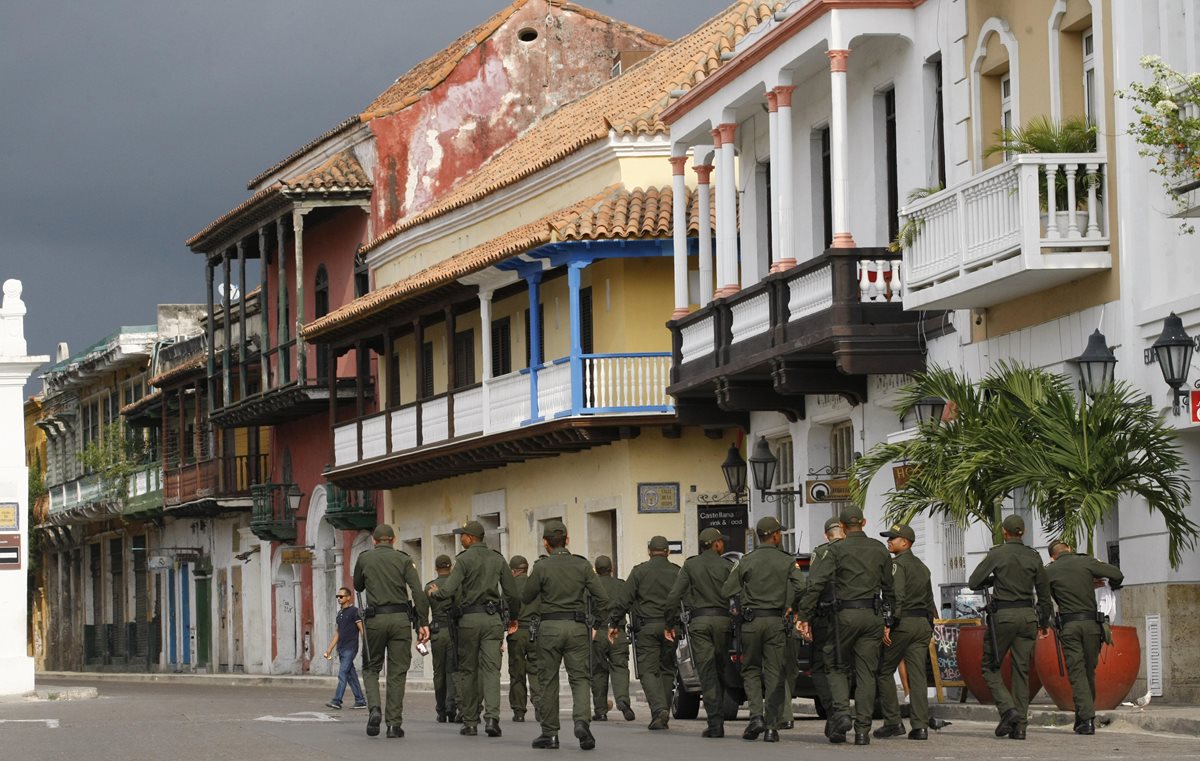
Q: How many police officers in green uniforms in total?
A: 14